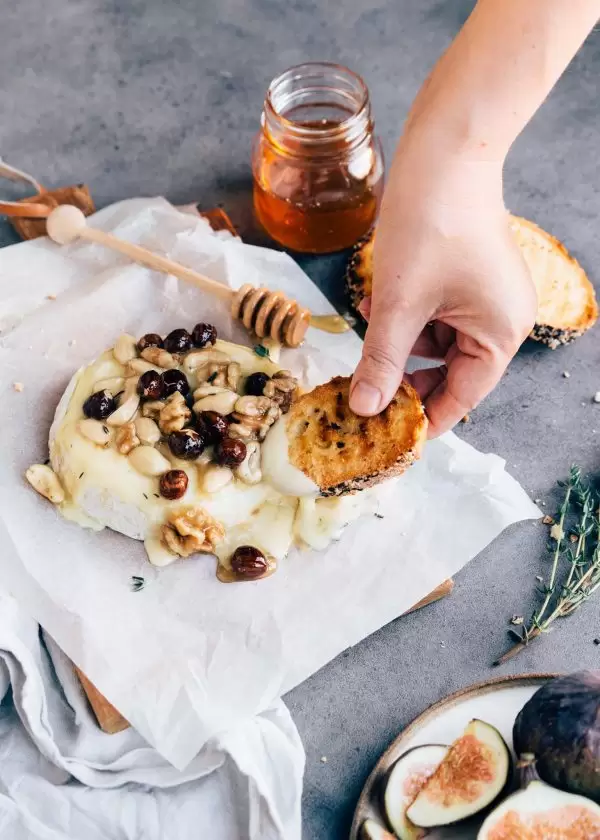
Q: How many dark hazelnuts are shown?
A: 12